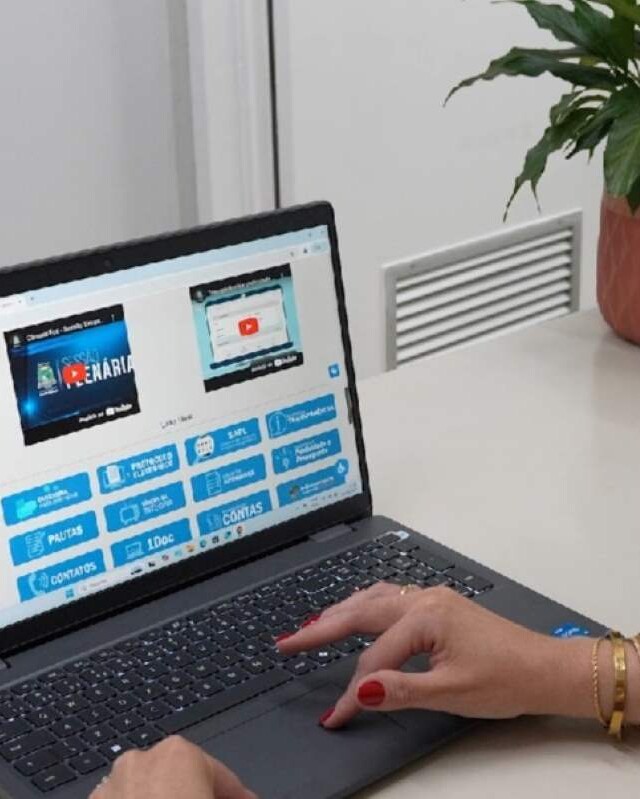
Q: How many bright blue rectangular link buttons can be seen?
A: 12